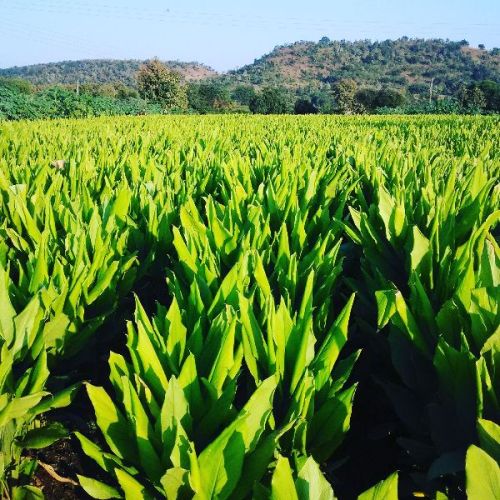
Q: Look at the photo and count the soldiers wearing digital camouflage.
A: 0